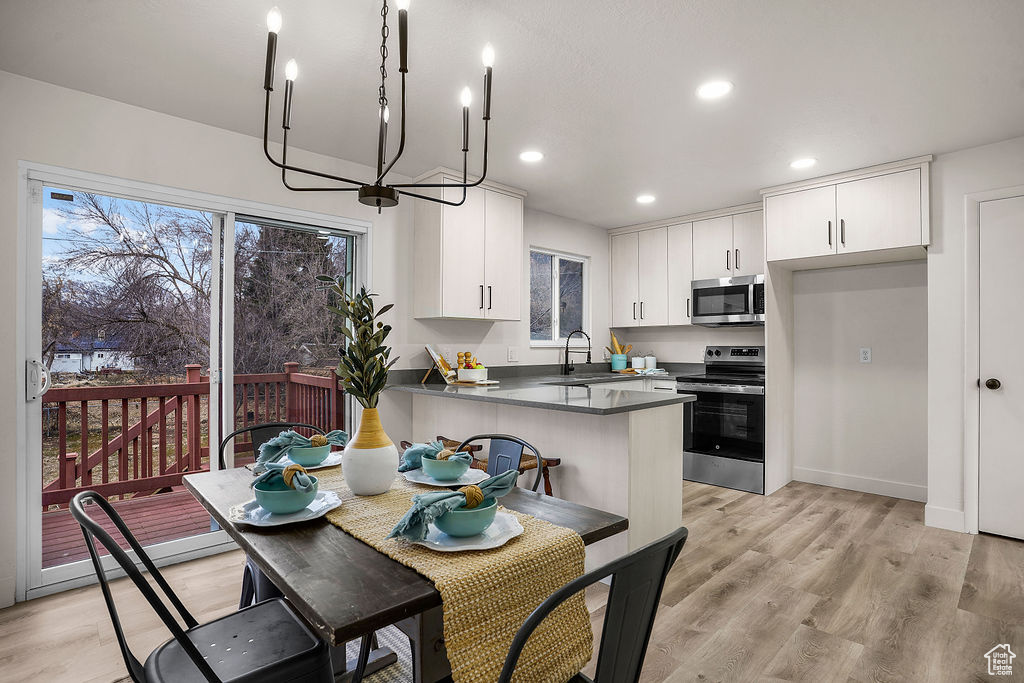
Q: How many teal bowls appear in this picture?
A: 4